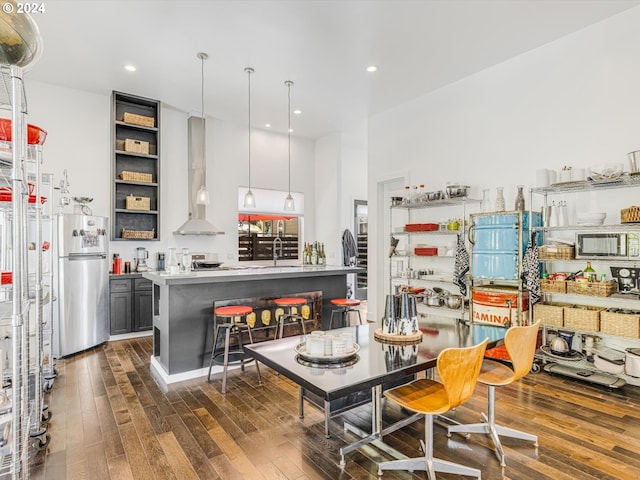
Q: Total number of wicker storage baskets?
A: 12